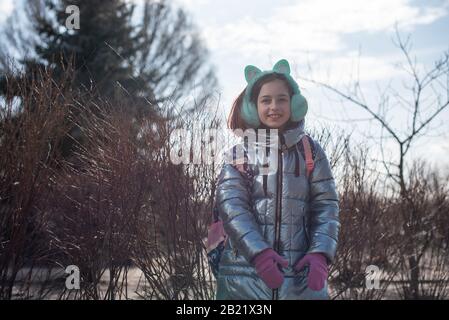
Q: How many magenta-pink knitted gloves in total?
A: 2